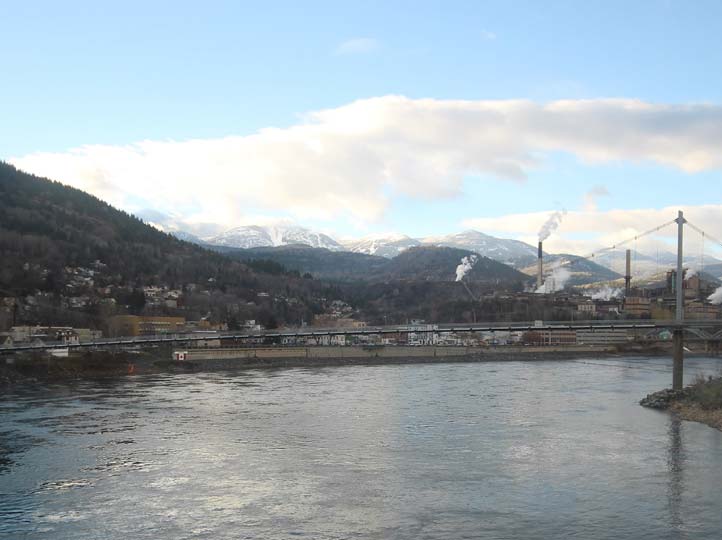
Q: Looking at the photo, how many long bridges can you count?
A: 1